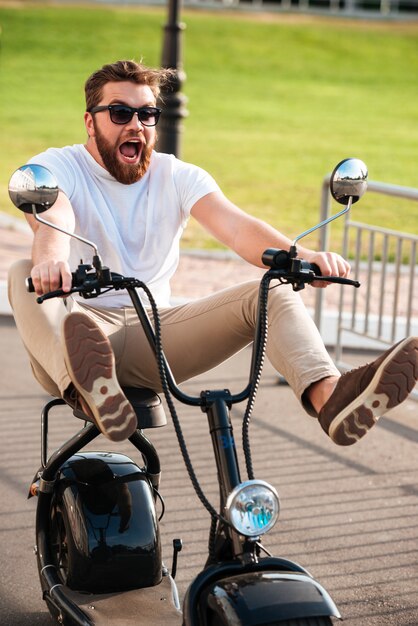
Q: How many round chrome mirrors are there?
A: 2